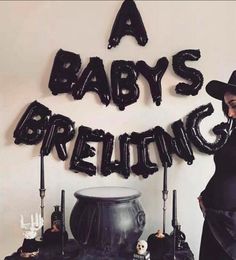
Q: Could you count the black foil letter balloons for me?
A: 13